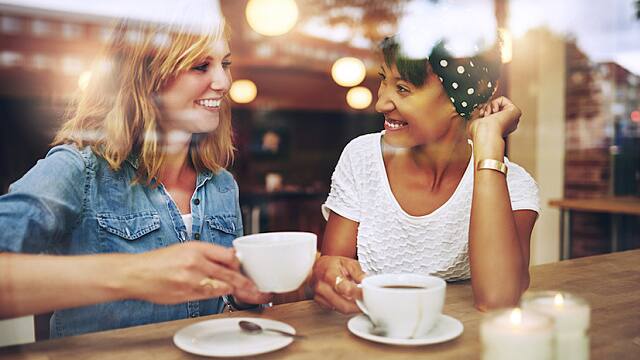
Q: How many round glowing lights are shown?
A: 4